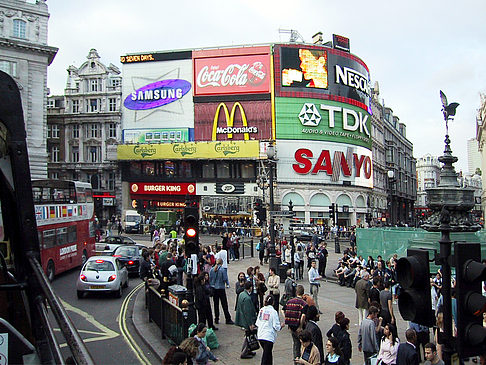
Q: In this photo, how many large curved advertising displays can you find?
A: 3